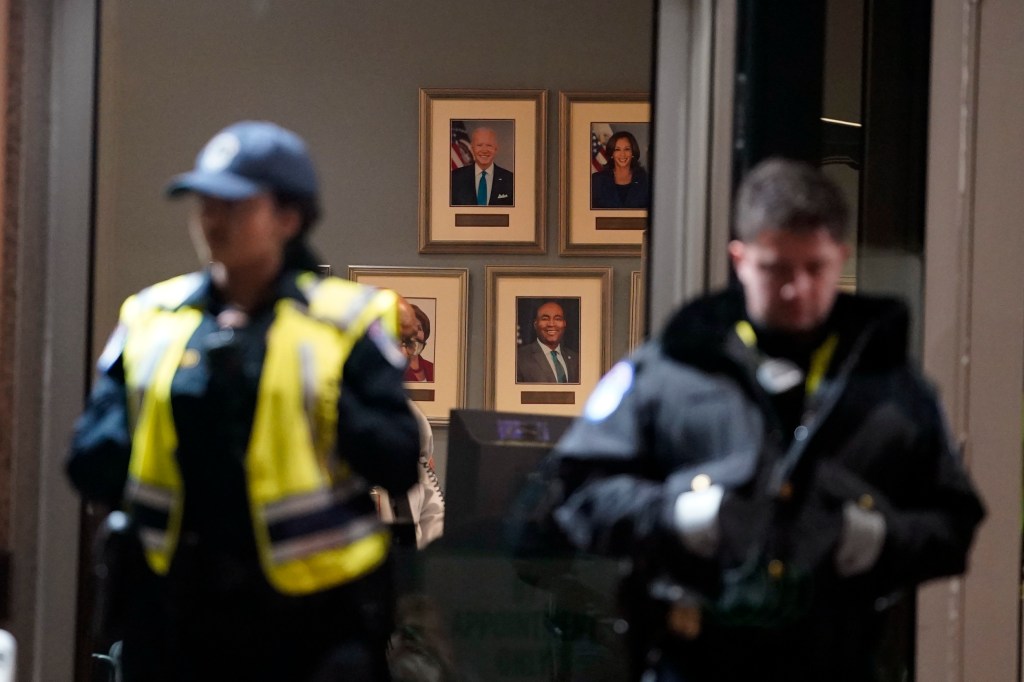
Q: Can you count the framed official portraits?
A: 4